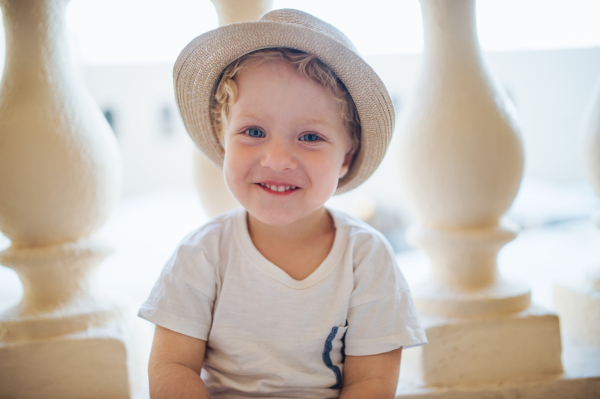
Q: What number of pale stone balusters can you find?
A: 4